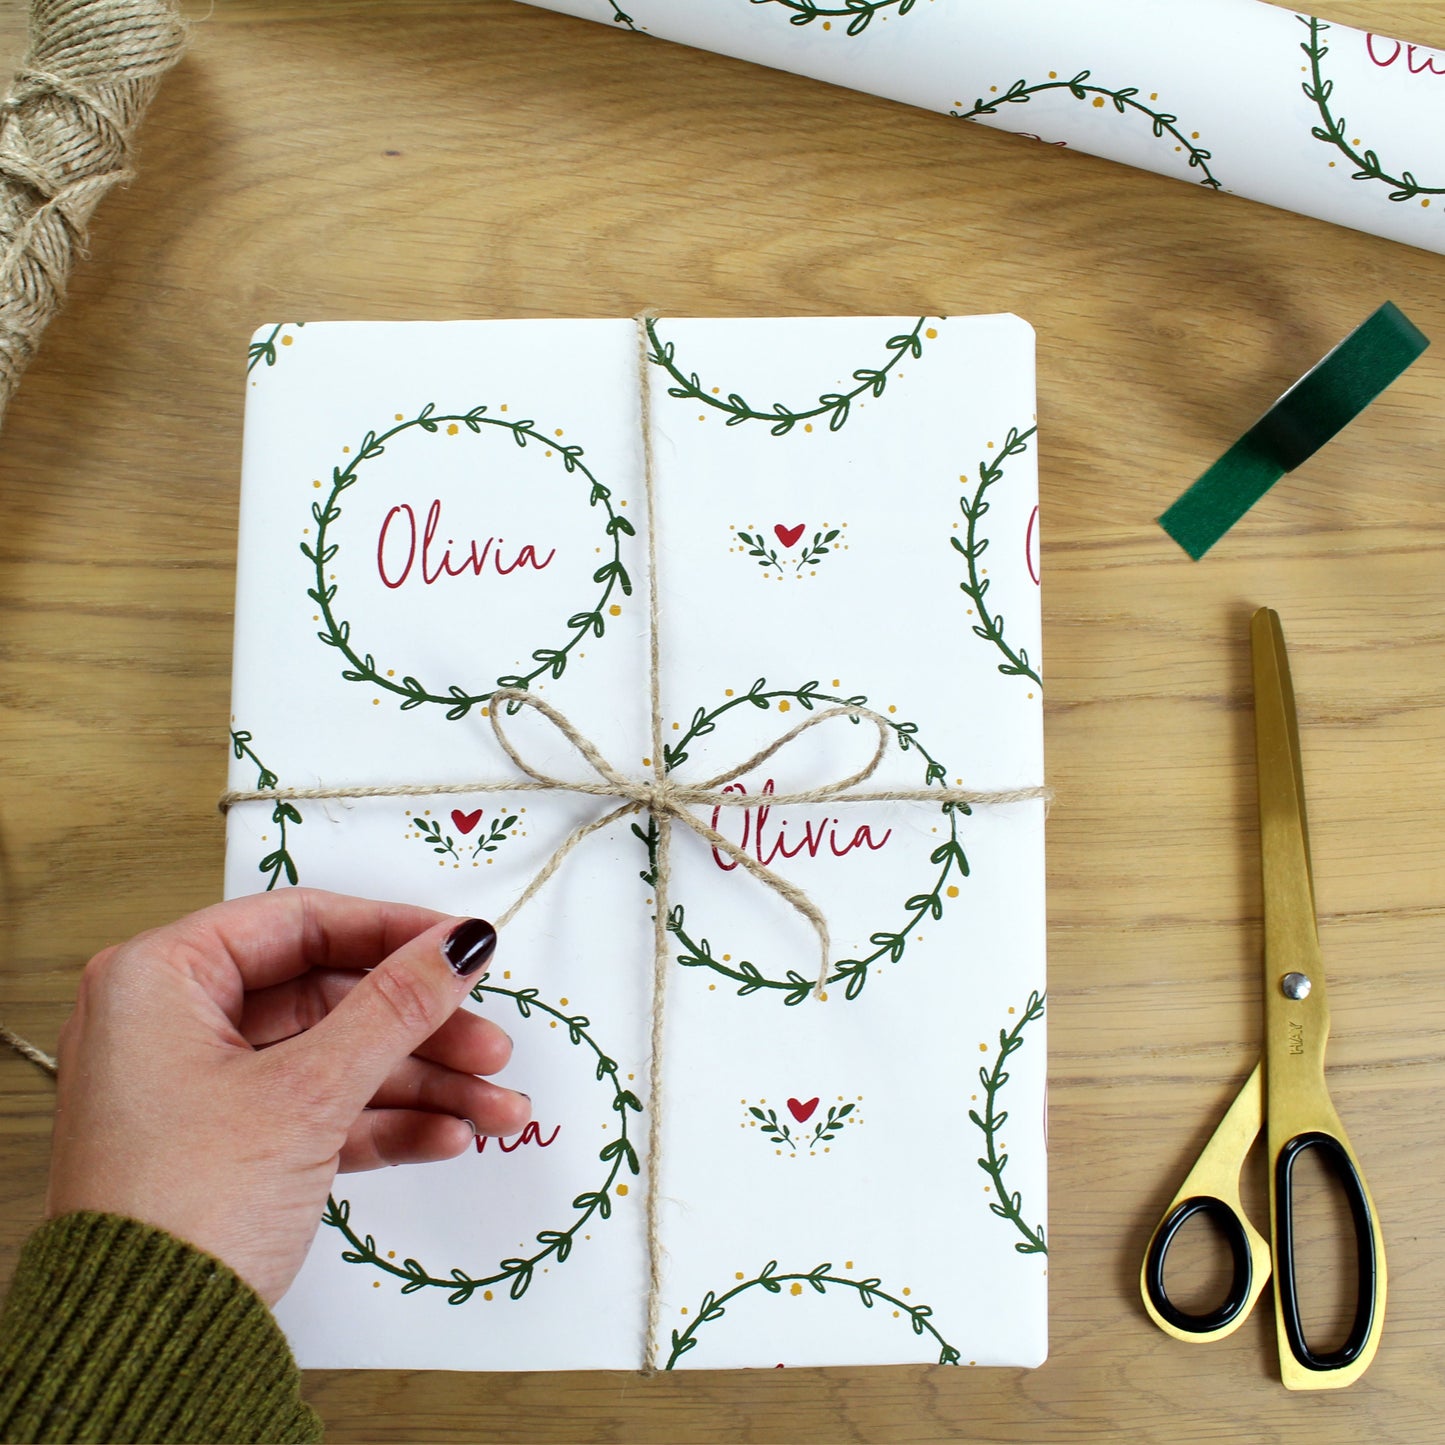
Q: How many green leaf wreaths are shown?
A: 13